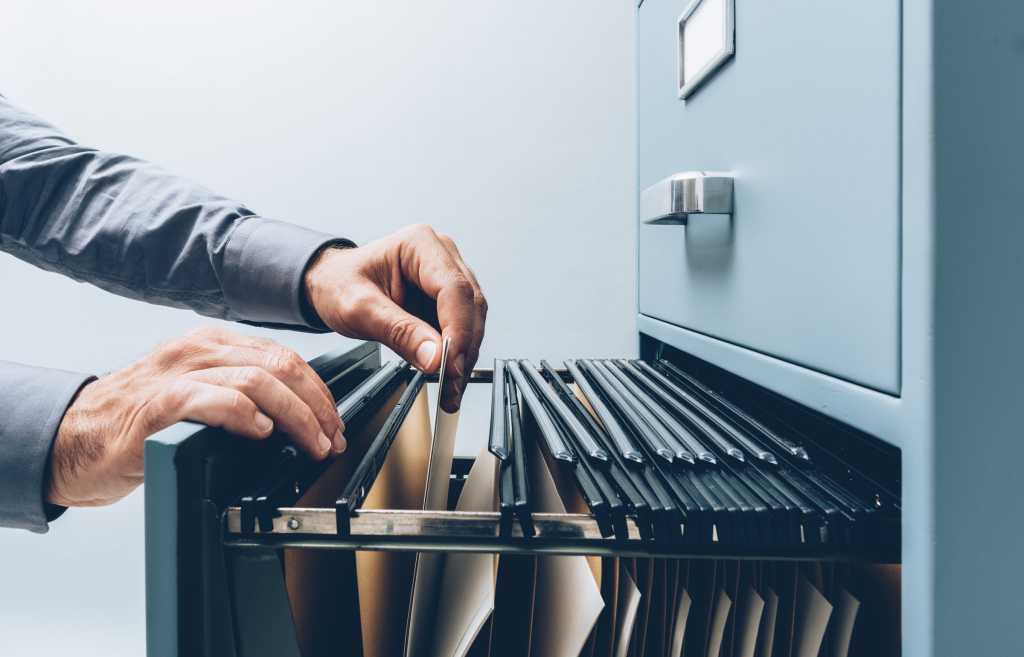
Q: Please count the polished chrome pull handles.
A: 1